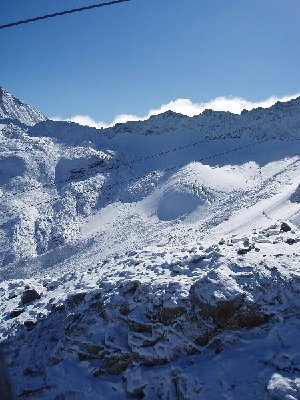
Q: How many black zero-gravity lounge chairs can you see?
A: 0